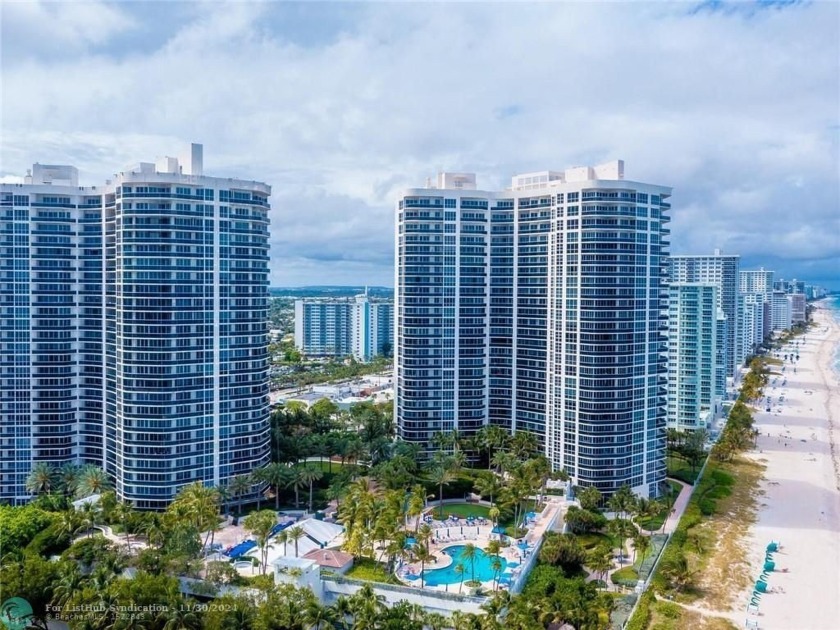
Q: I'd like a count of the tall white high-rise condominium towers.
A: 2